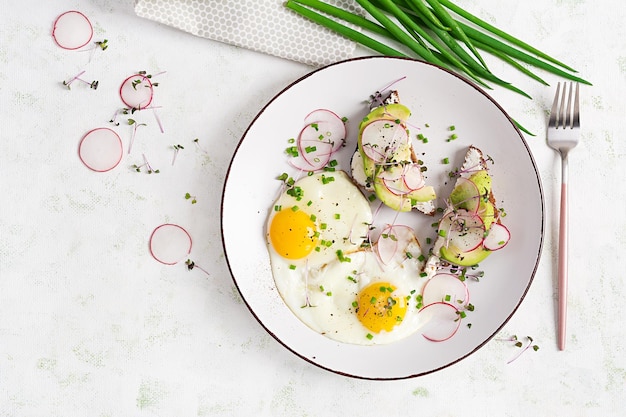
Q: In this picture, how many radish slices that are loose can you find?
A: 4